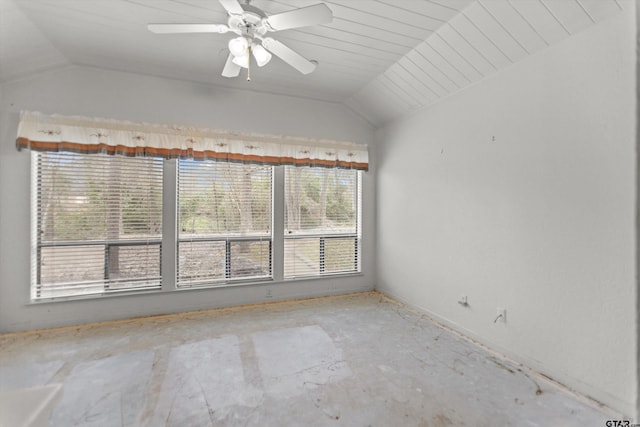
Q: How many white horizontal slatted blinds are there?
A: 3